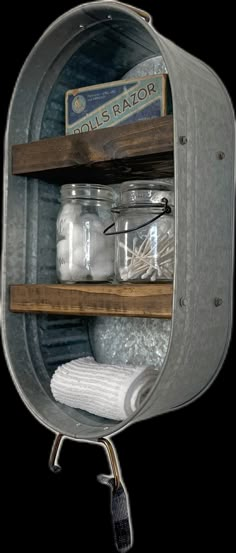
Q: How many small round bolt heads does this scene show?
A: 4